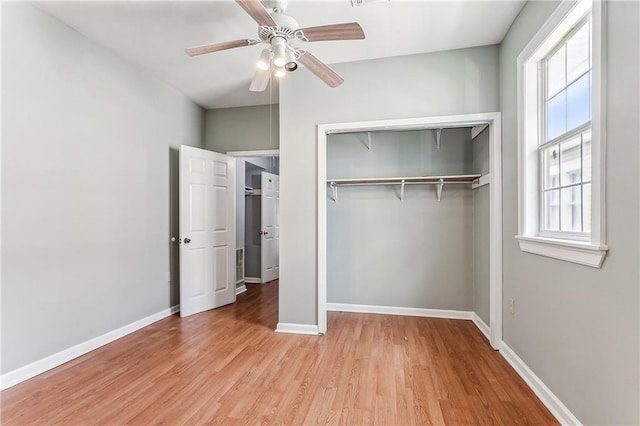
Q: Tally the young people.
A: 0